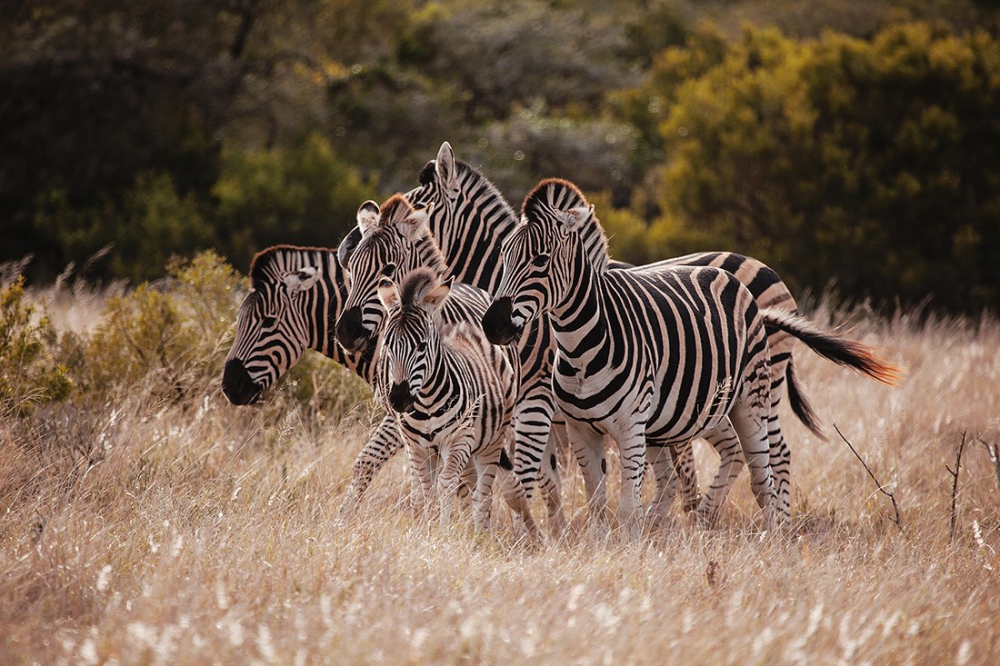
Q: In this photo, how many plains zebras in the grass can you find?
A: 5